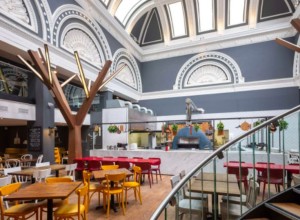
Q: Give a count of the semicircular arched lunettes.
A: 4